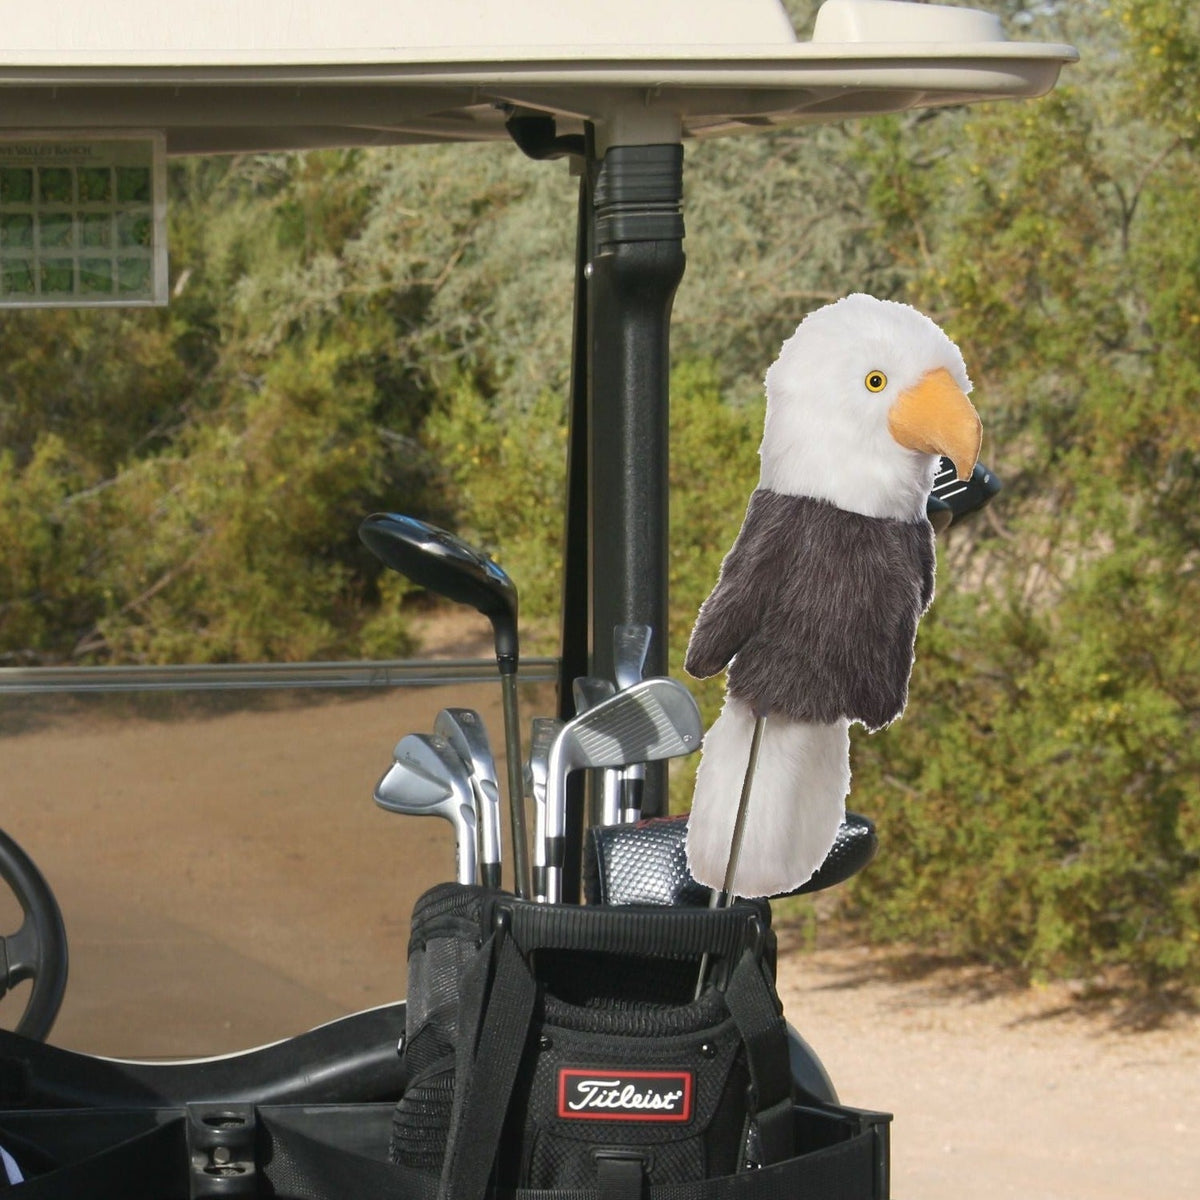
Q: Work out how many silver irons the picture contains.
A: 6